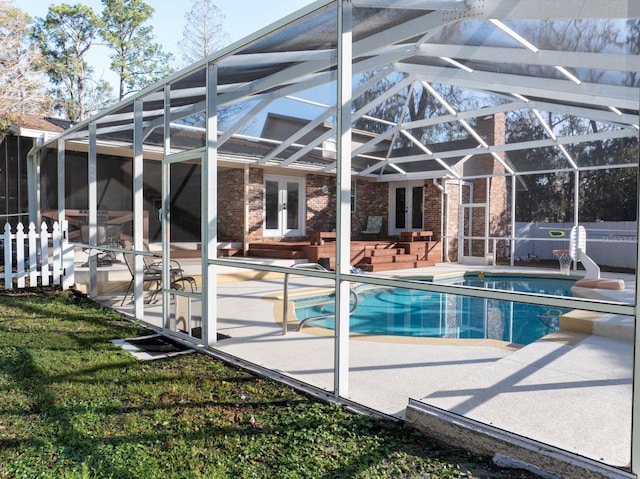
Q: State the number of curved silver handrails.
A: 1